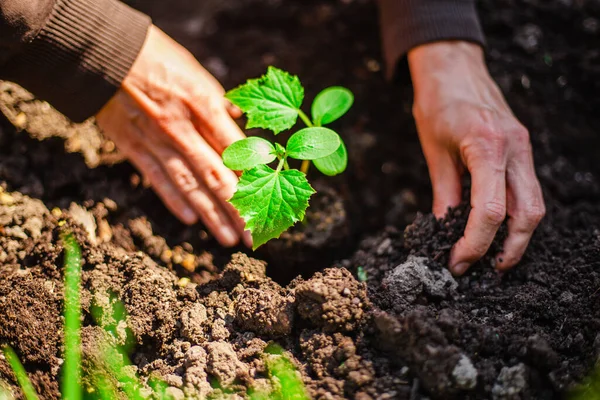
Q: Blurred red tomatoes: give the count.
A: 0